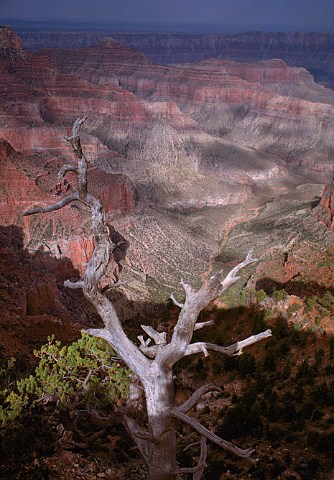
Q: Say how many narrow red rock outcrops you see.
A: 1